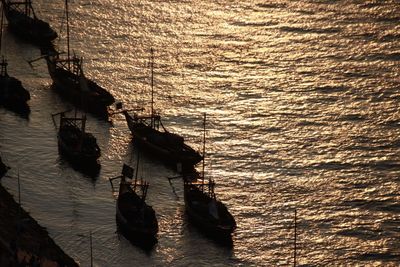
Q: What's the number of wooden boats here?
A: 7